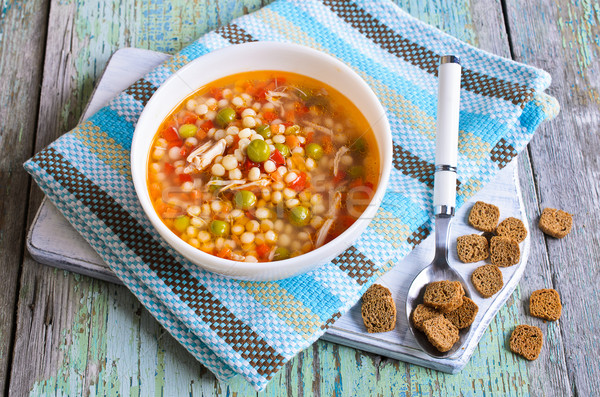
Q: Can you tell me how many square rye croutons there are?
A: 14